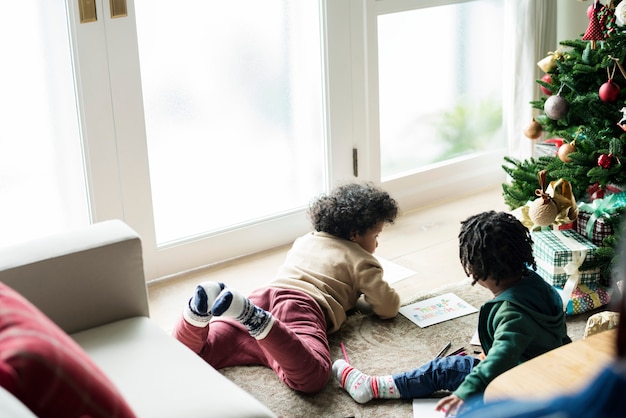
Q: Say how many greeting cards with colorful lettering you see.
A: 1